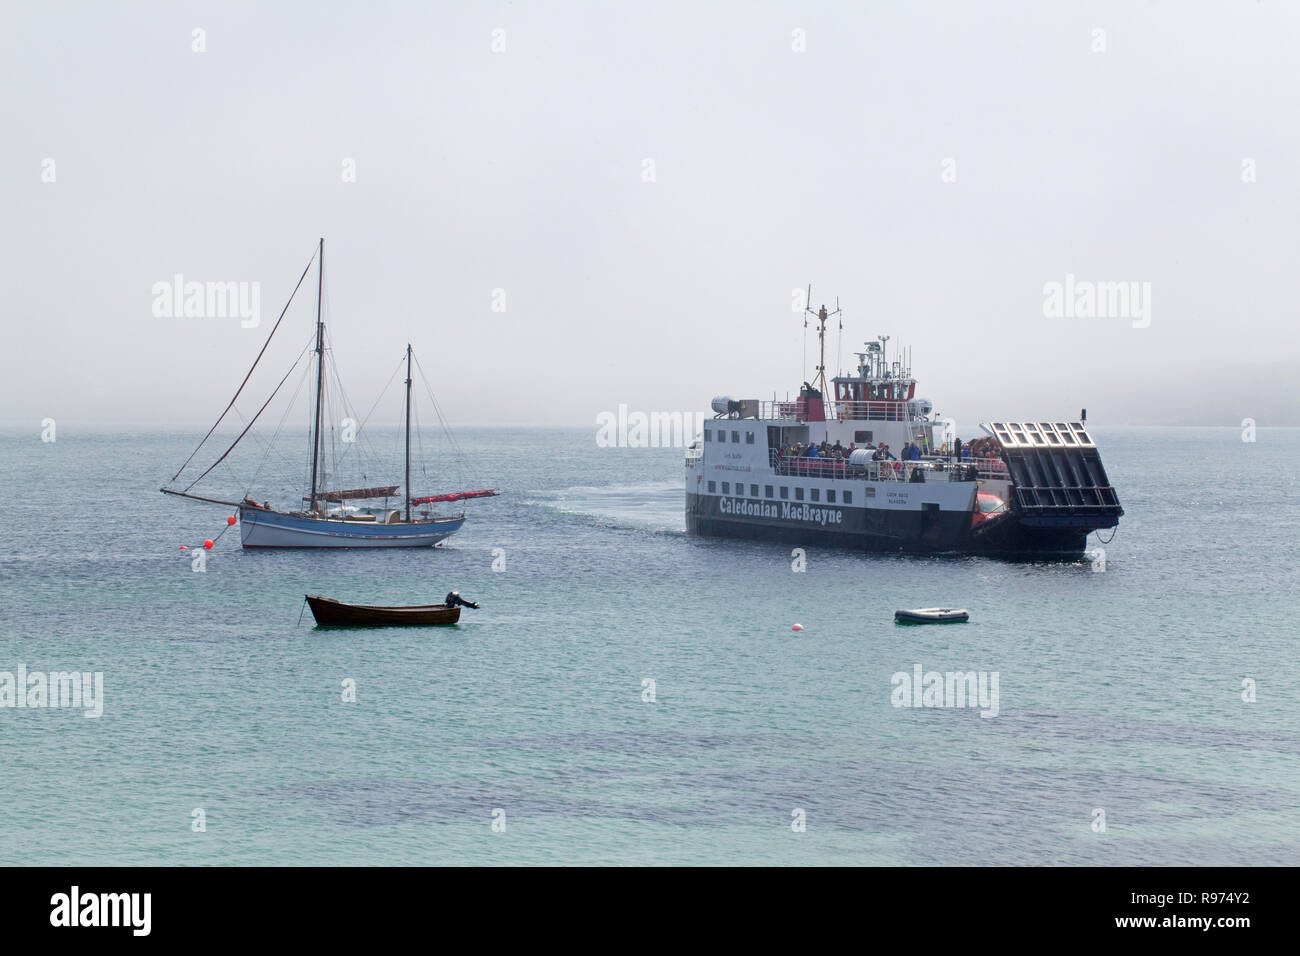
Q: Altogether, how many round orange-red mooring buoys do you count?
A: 4